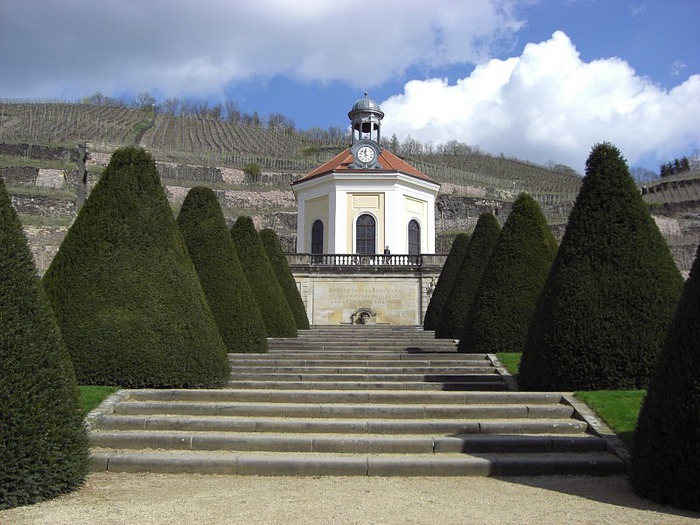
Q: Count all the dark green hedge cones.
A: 10